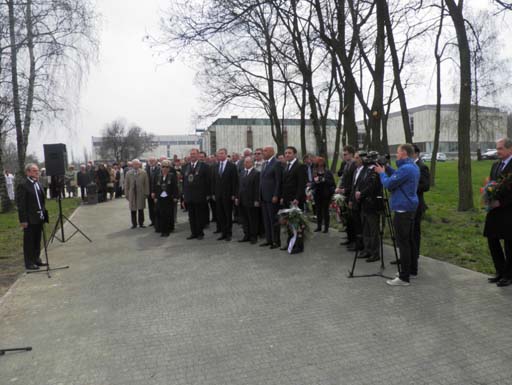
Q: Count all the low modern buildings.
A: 3